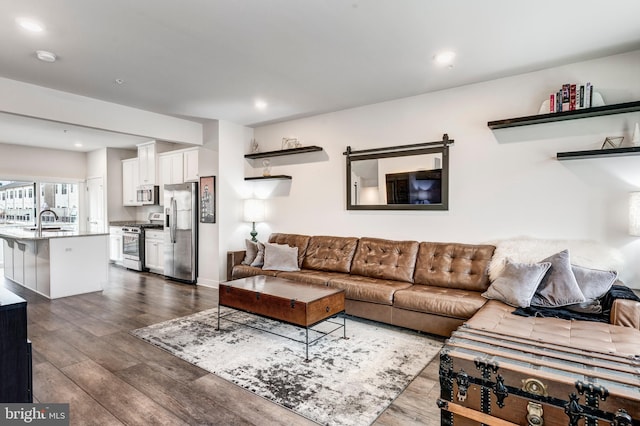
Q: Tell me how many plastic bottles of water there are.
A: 0